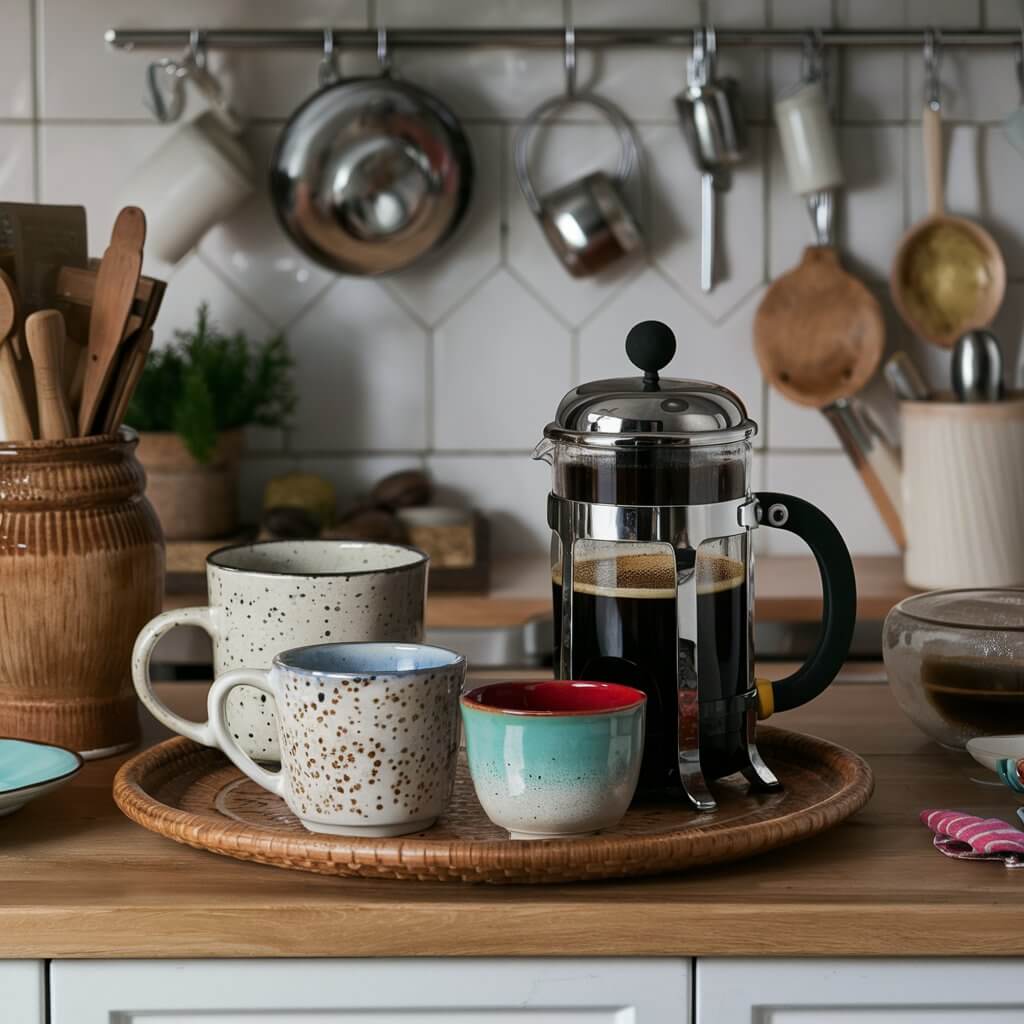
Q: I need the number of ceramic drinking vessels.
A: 3